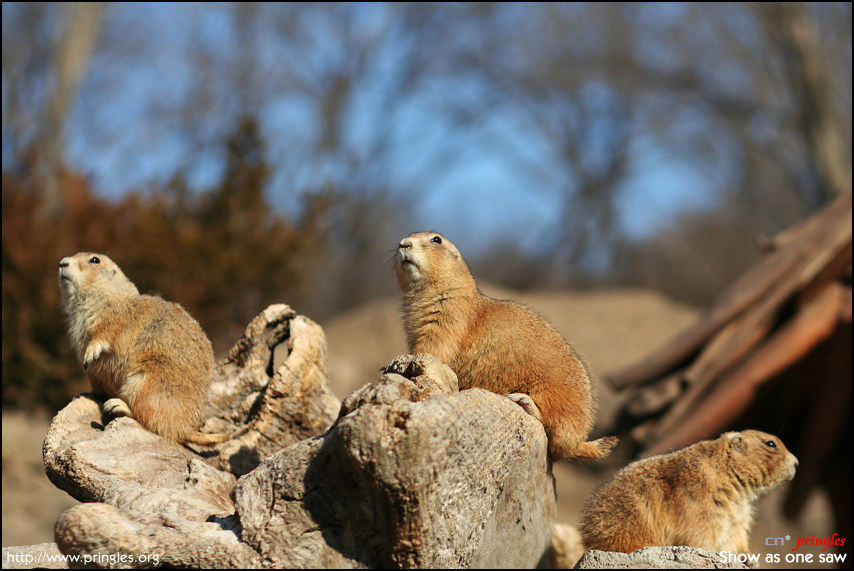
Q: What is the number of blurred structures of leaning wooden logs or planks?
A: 1